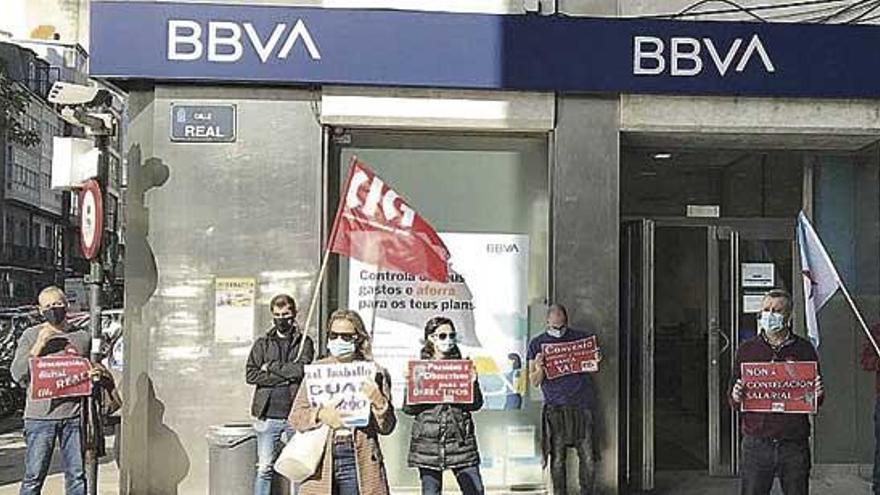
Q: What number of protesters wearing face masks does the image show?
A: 6